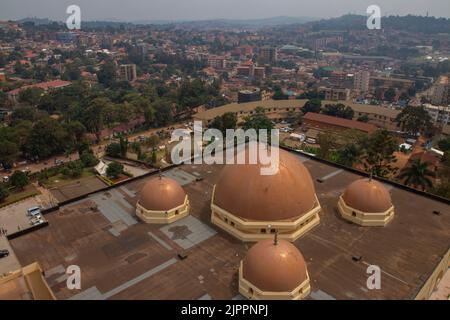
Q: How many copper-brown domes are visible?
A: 4